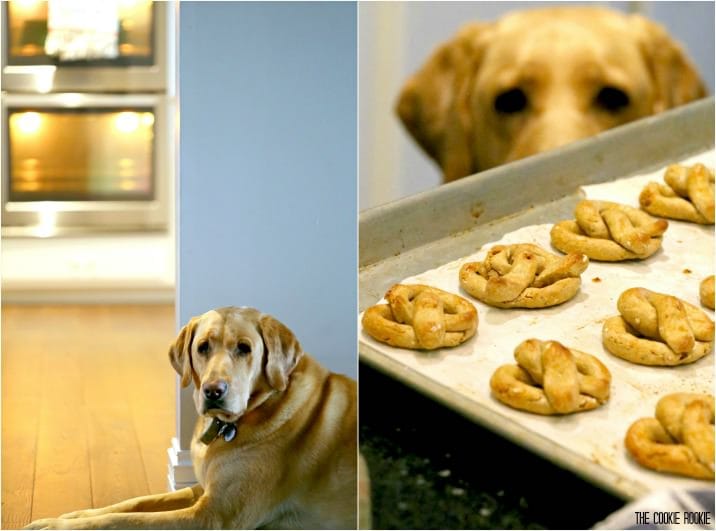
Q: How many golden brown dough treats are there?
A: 8